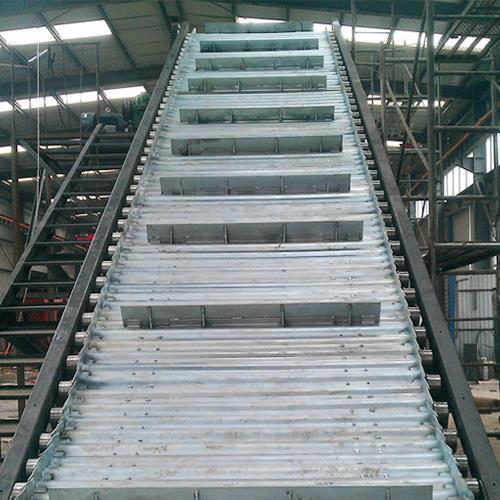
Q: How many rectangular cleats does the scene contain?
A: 10